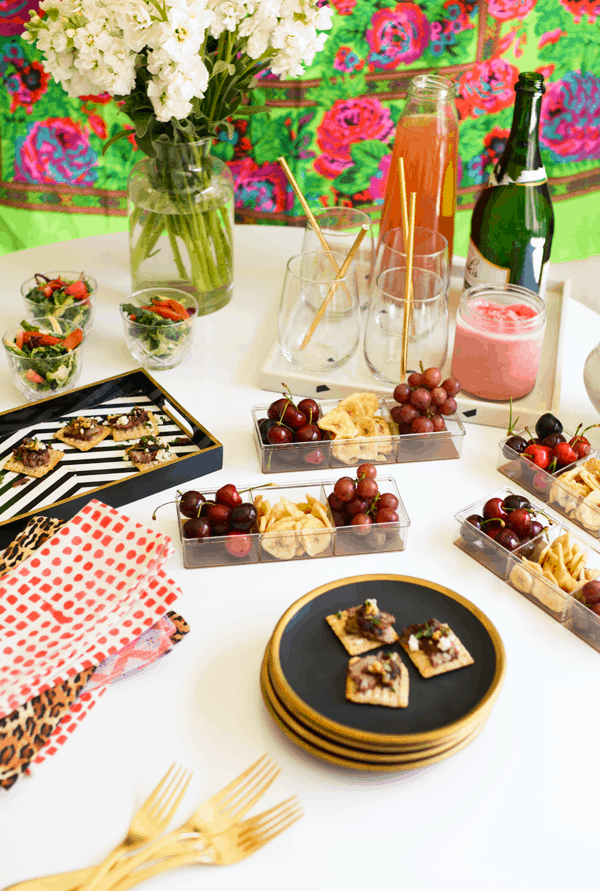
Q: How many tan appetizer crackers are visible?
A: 7